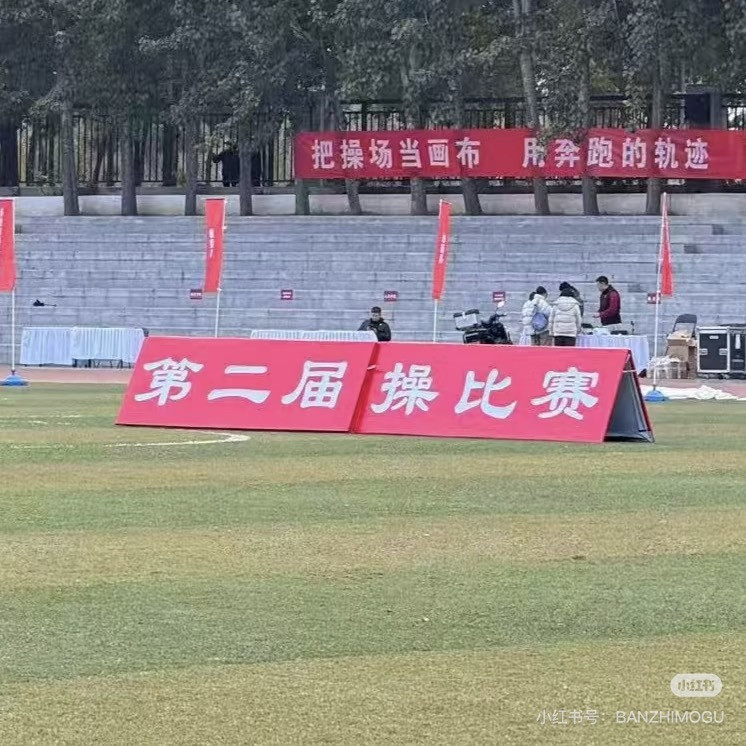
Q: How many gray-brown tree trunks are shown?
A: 11